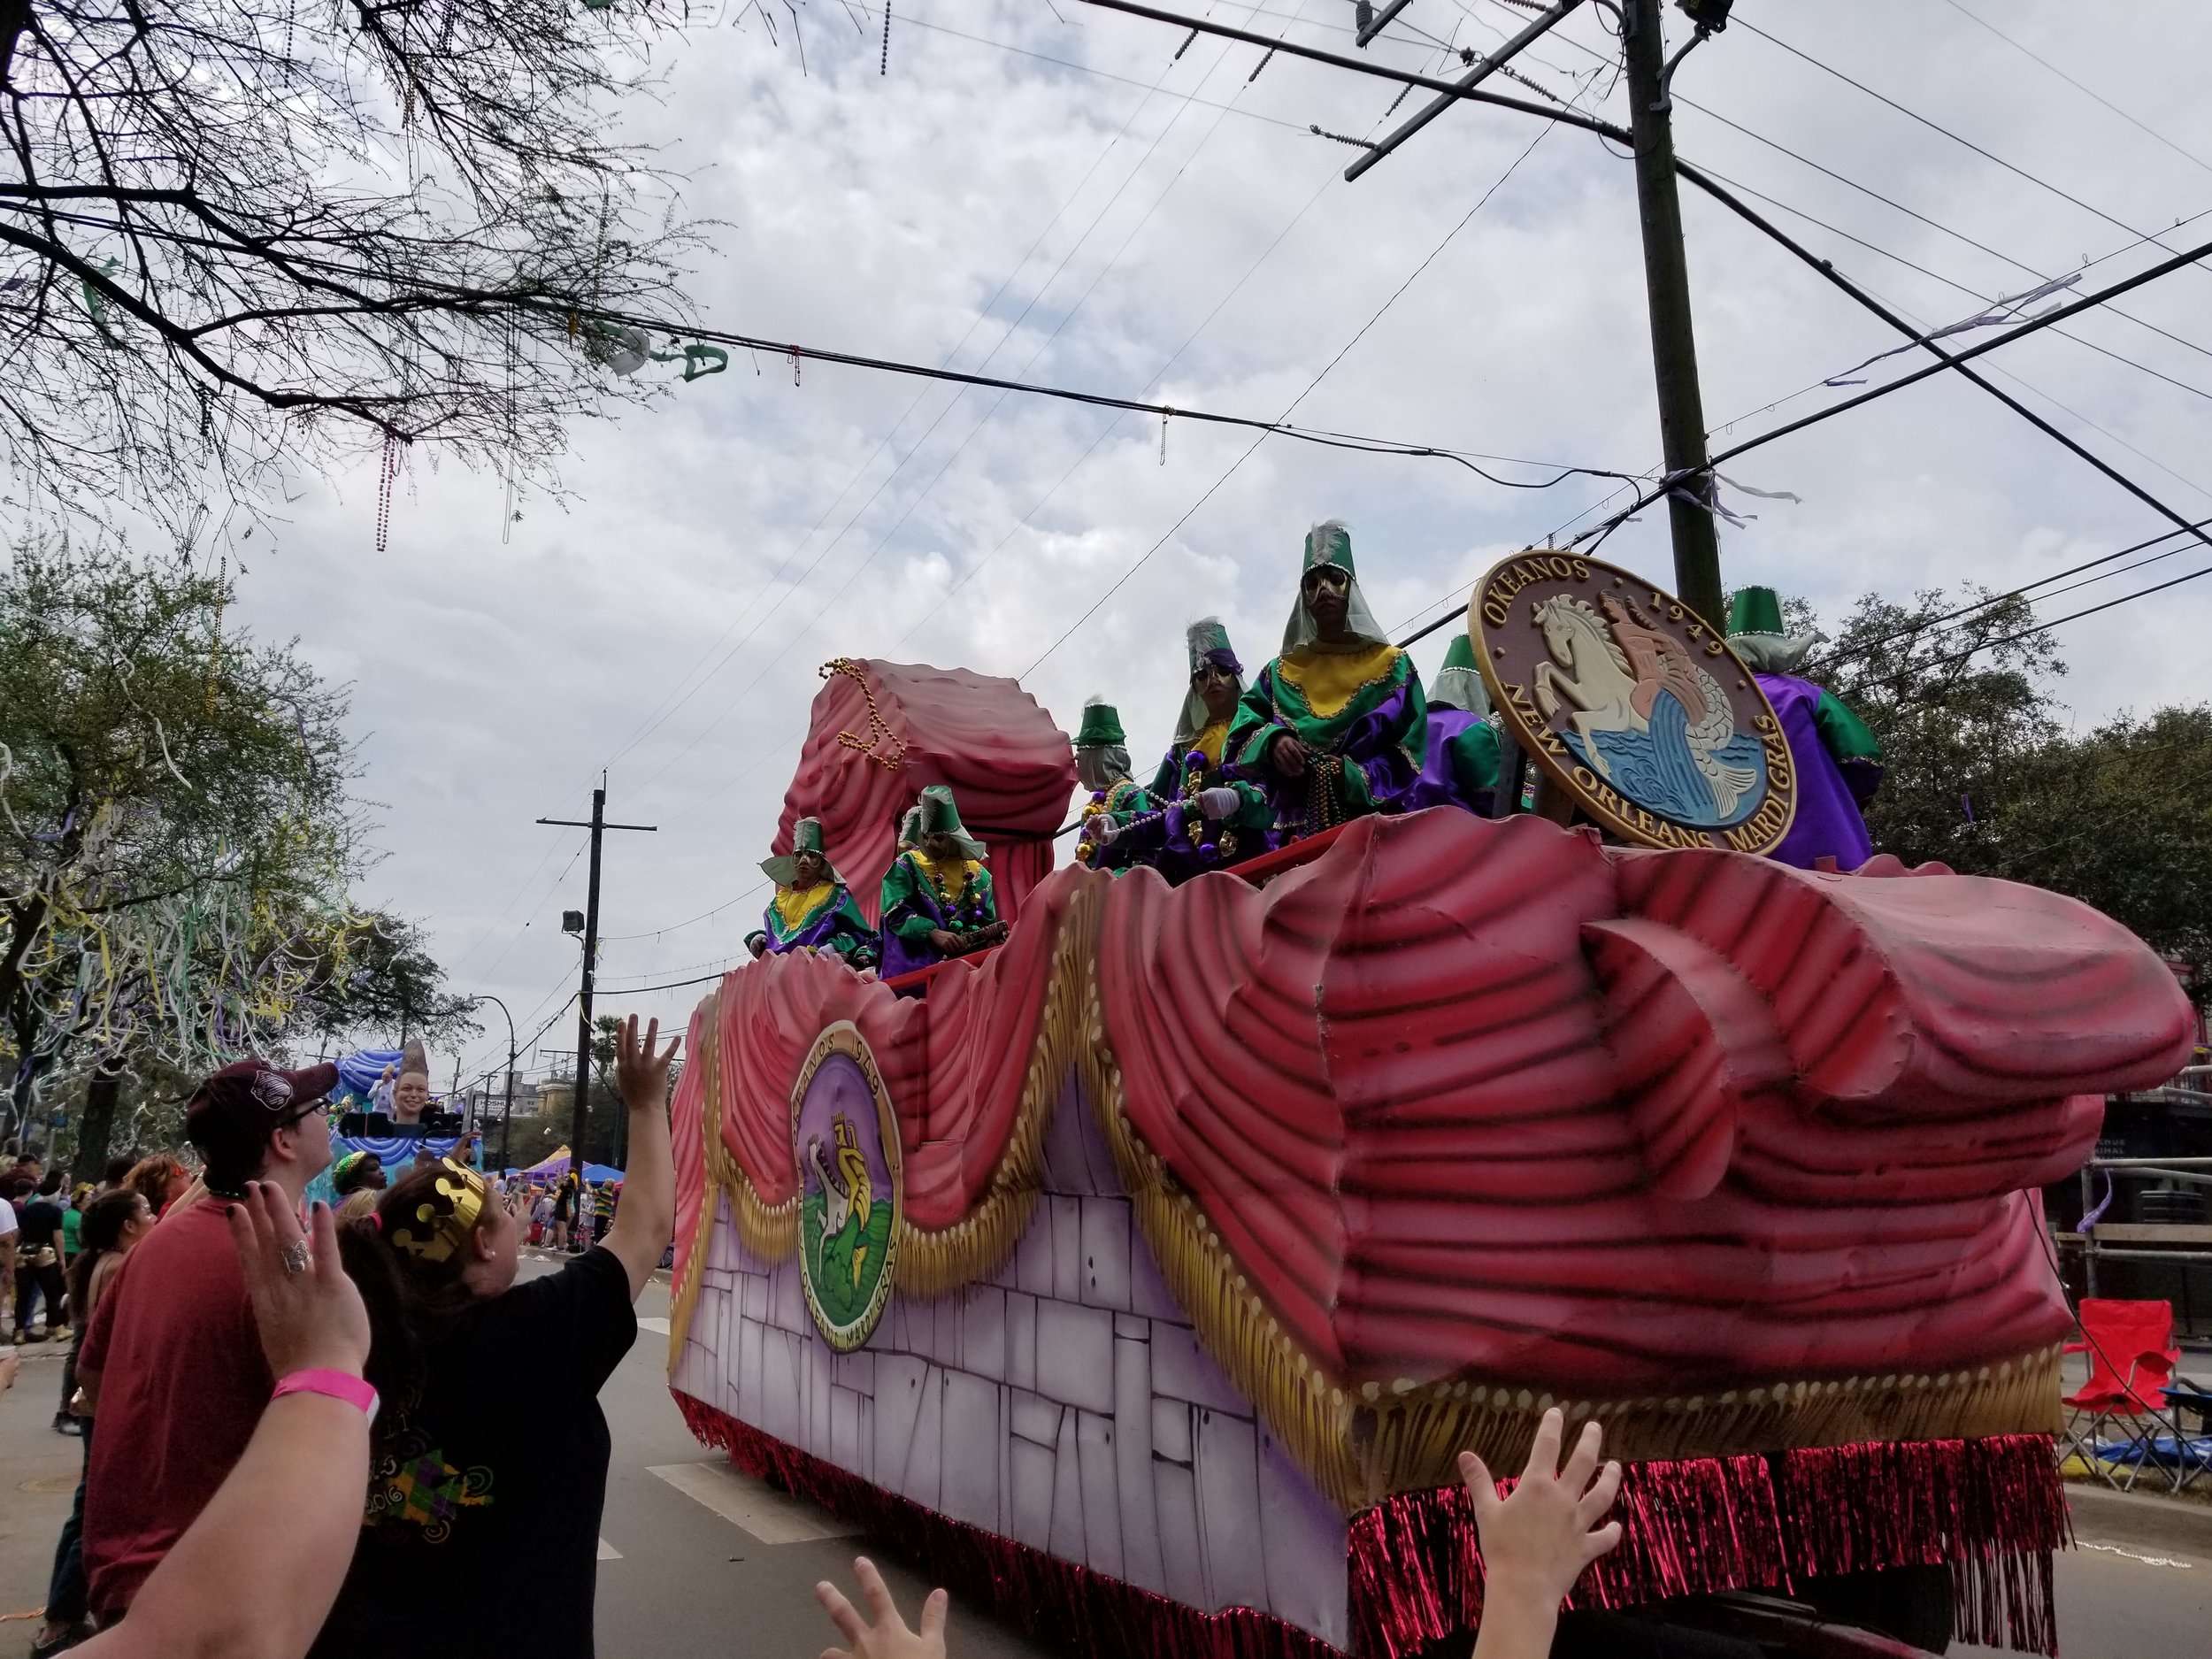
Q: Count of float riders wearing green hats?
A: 8